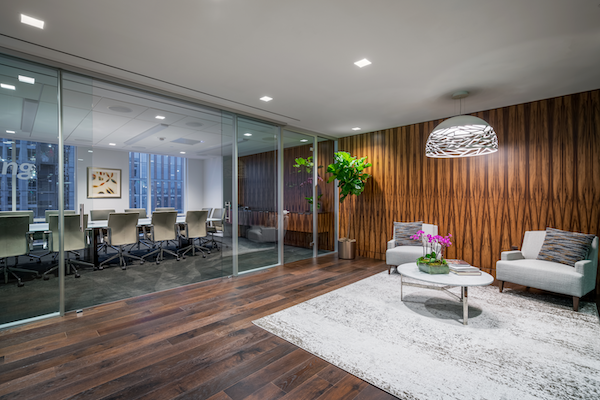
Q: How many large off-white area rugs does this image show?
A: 1